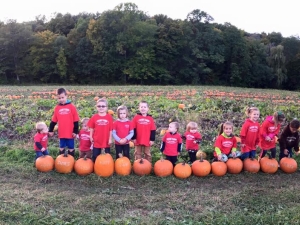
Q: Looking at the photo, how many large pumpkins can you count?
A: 14